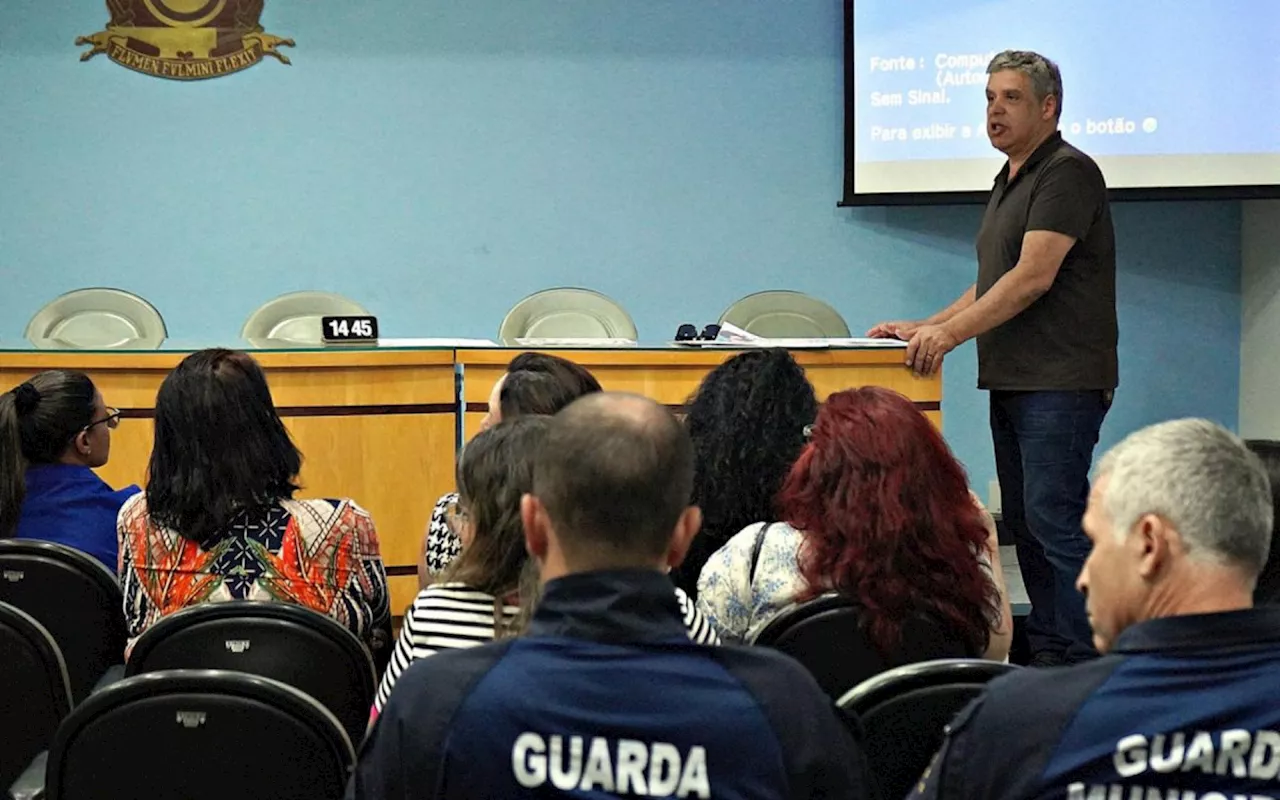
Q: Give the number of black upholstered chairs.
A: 6